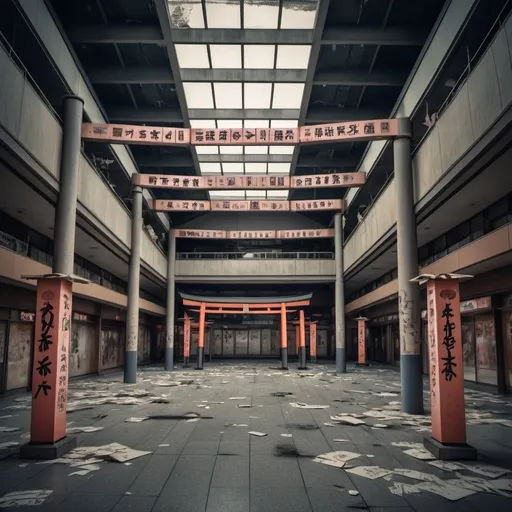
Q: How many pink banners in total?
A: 4